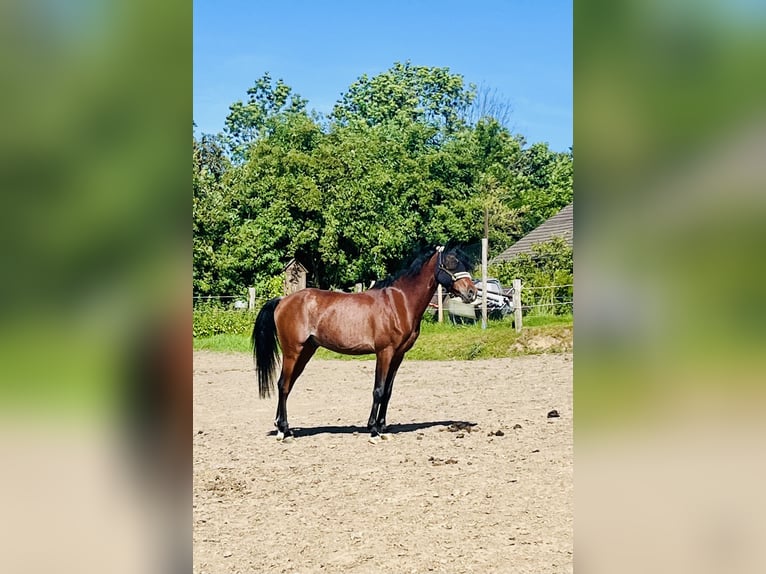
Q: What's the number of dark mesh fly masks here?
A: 1